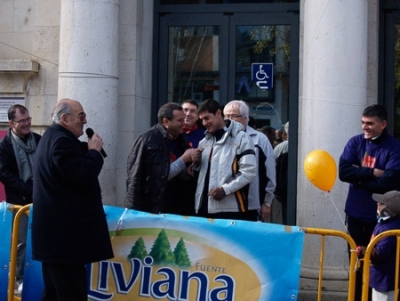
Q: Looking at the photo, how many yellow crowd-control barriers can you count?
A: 3